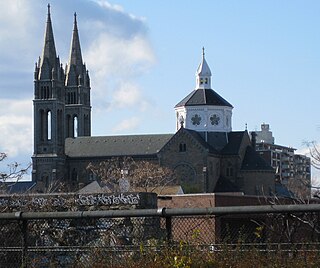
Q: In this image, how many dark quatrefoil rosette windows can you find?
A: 2